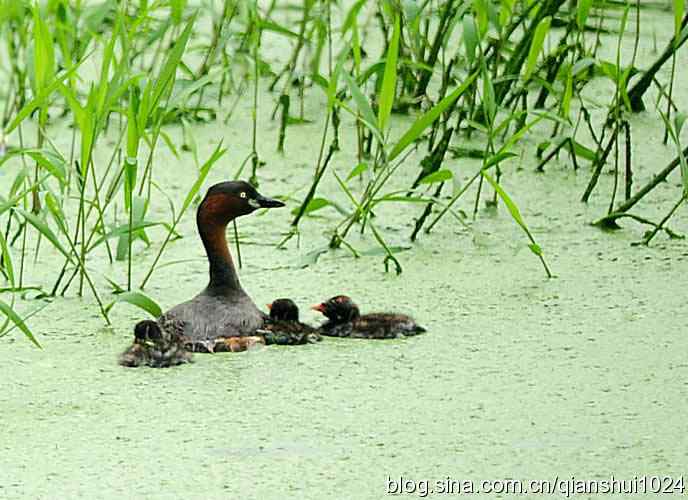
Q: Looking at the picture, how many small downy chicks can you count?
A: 3